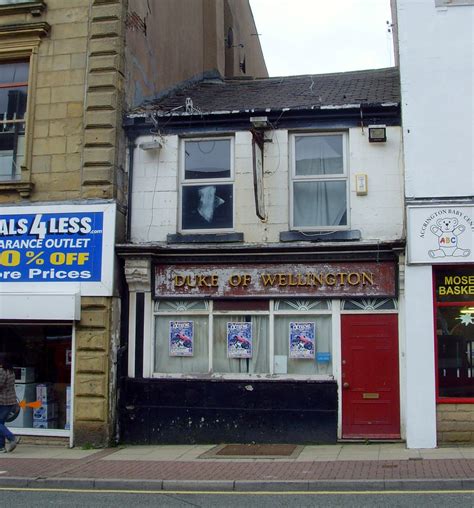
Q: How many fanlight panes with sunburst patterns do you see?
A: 3